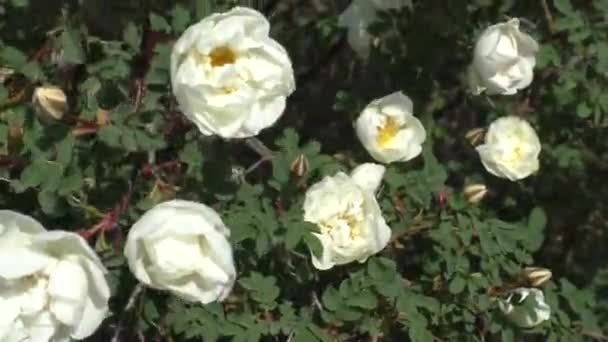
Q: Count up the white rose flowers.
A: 8